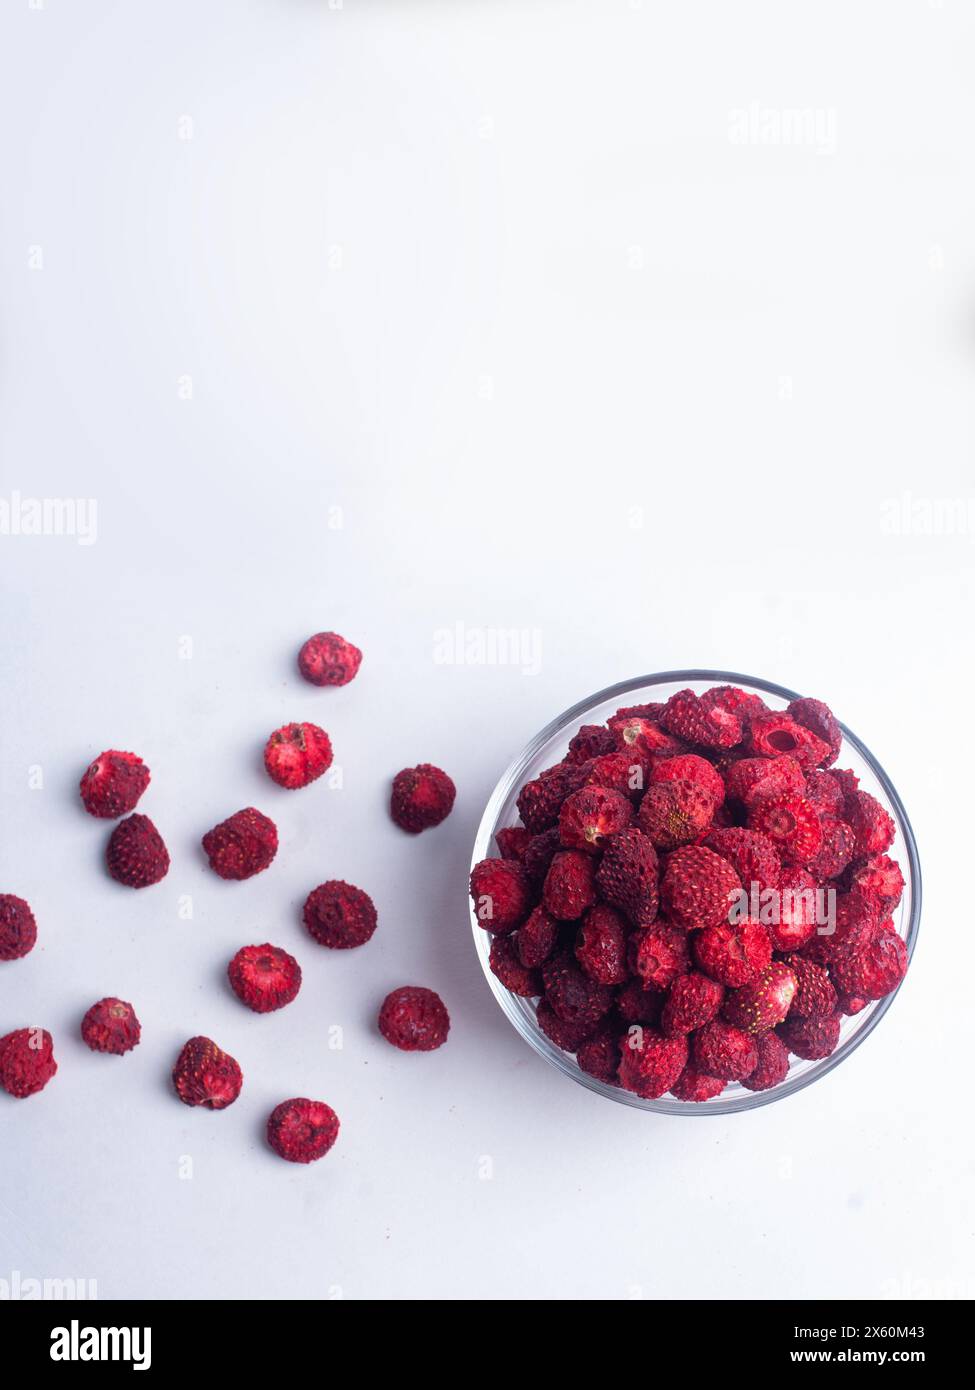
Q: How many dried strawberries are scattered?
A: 14